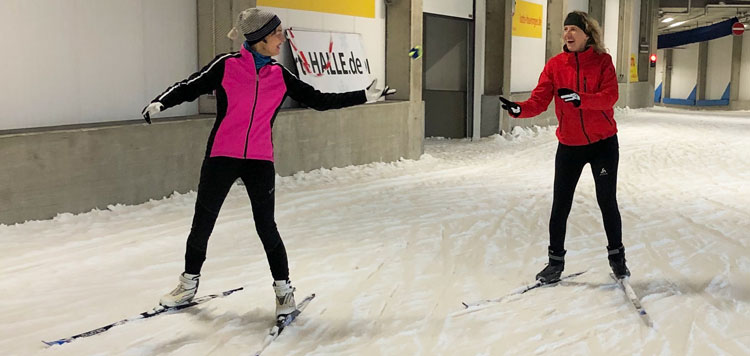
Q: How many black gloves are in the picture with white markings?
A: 2